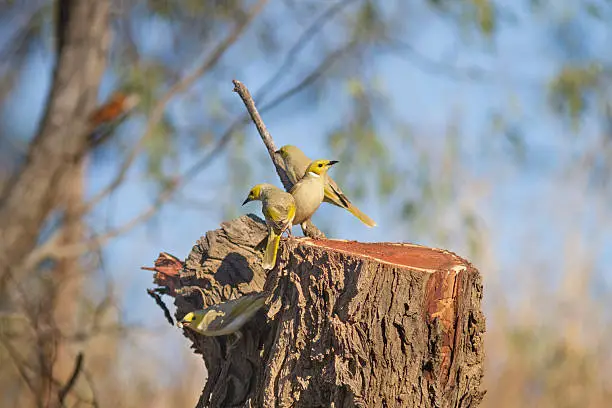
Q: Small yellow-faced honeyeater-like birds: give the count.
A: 4